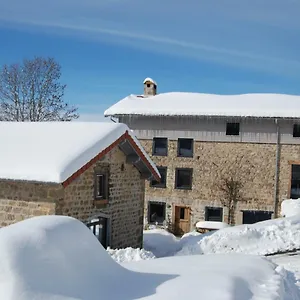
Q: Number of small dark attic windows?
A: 2